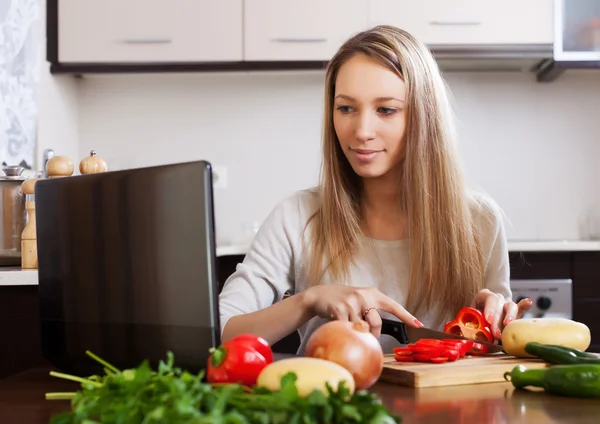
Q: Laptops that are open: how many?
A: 1